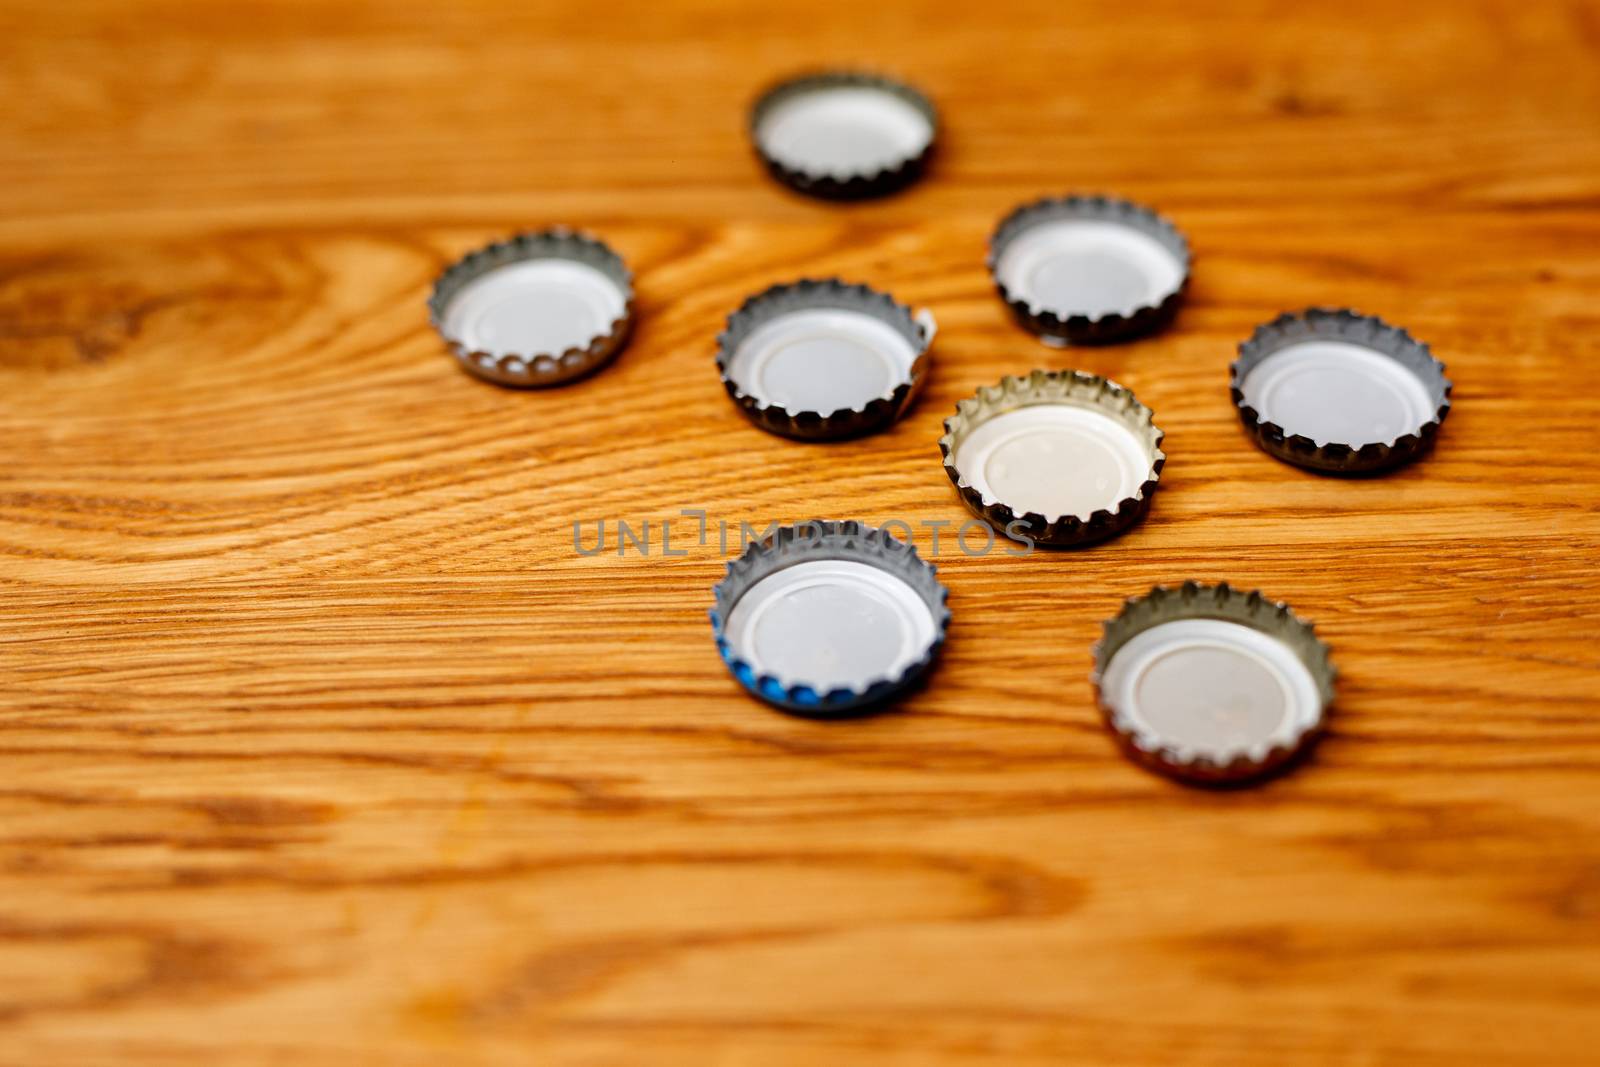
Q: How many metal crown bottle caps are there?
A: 8